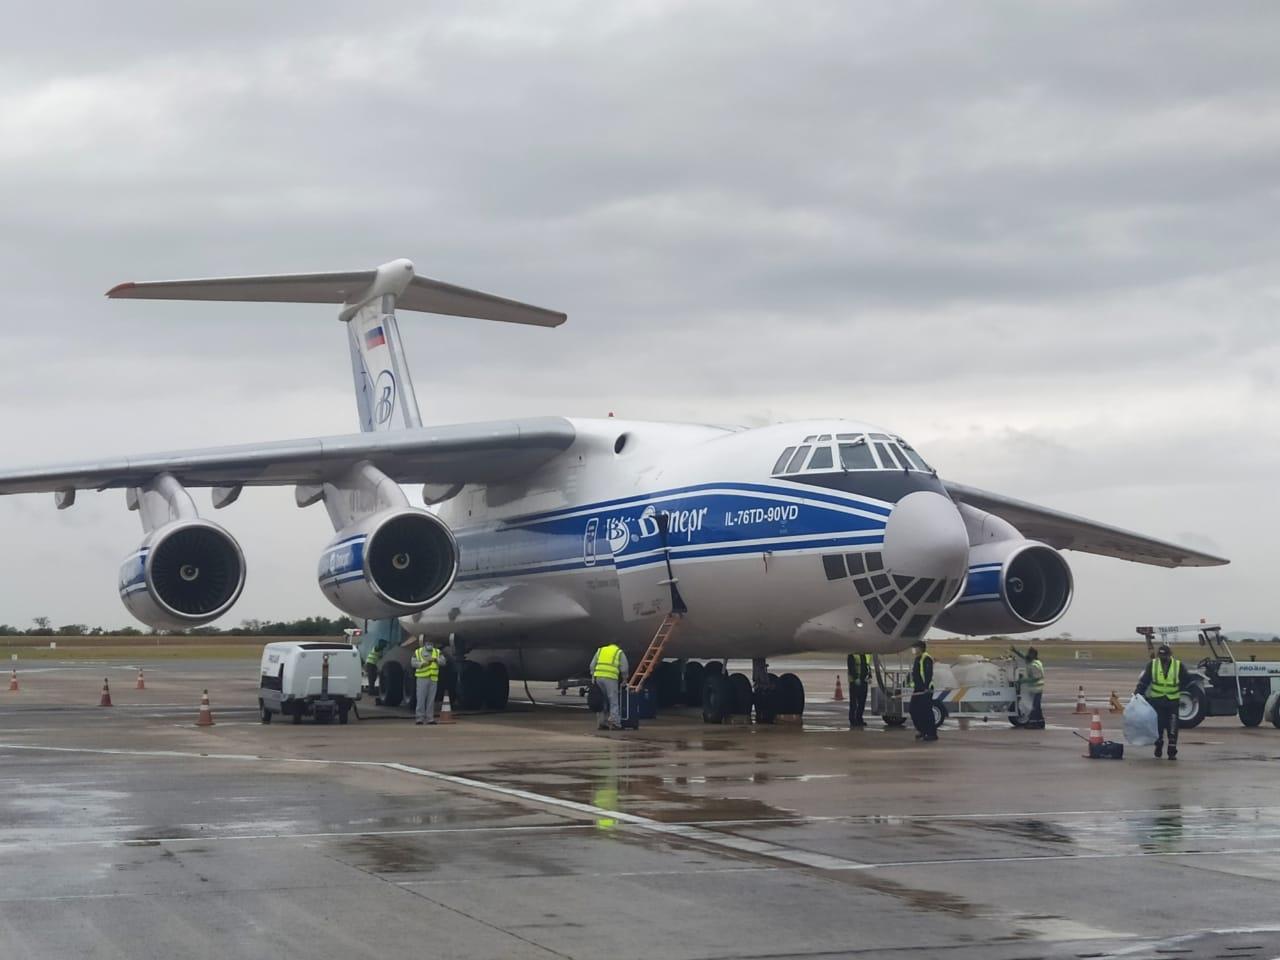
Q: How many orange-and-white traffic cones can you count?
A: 8